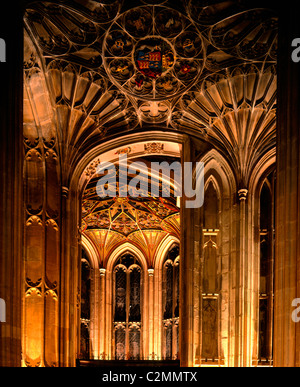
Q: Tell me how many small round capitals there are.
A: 4